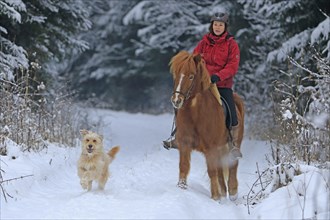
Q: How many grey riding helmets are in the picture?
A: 1